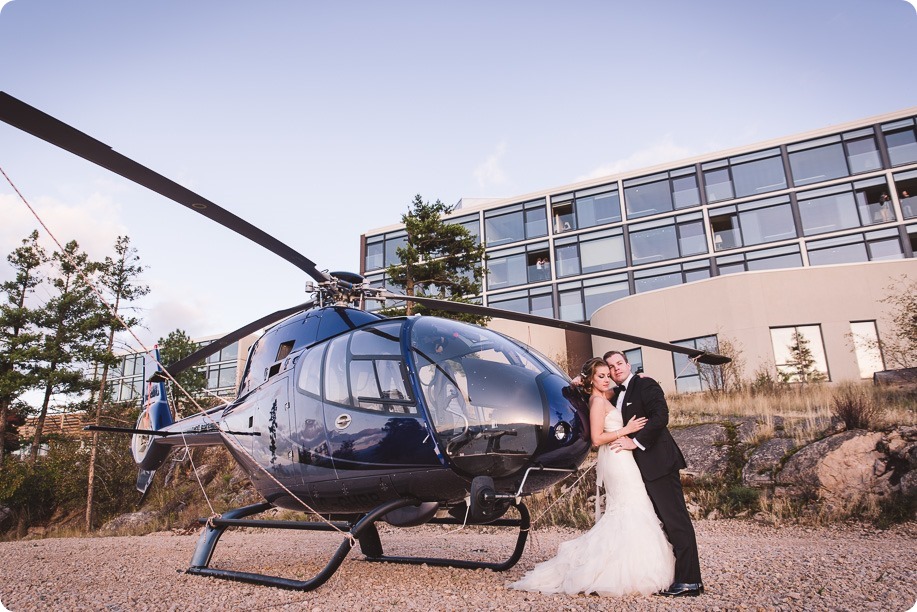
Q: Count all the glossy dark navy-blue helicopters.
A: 1